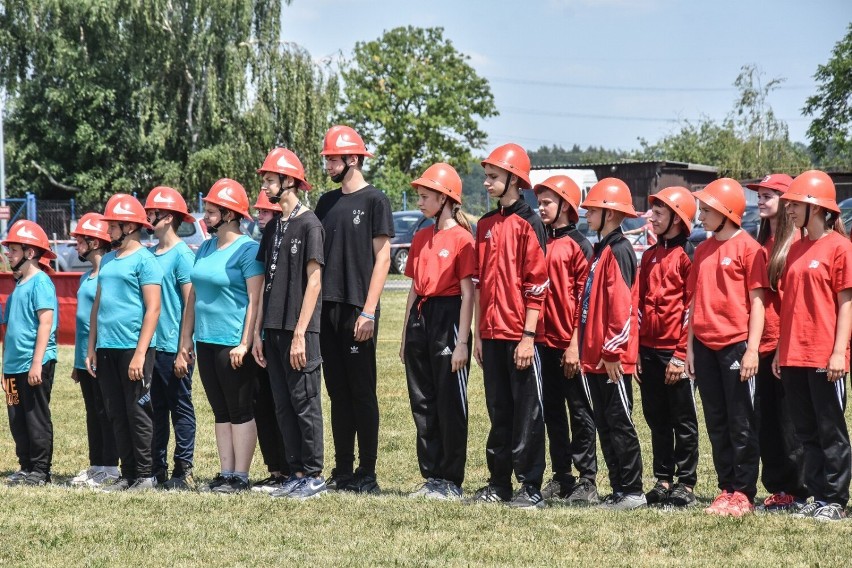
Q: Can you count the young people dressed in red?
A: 8